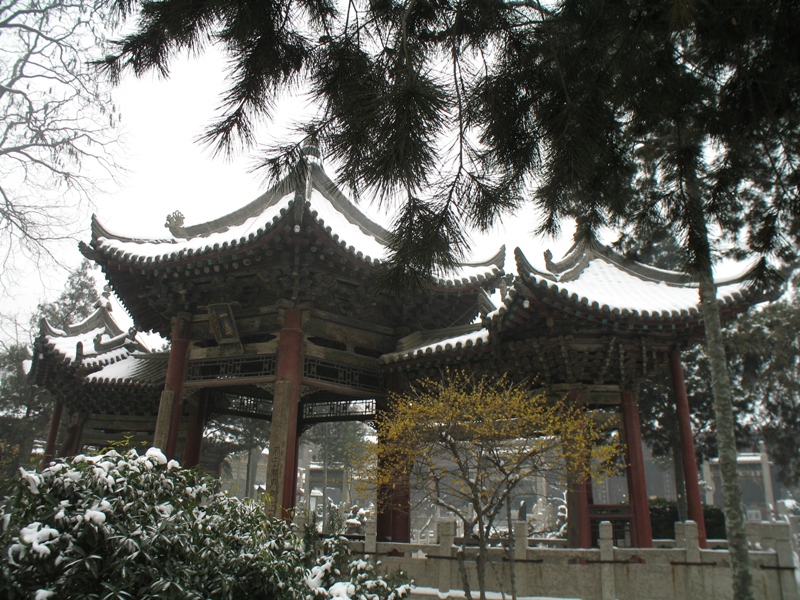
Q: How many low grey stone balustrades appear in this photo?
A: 1